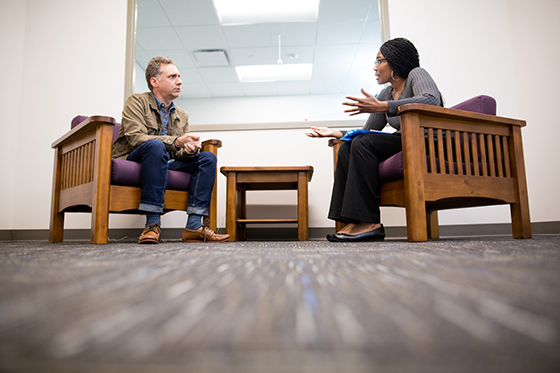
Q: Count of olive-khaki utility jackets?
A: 1